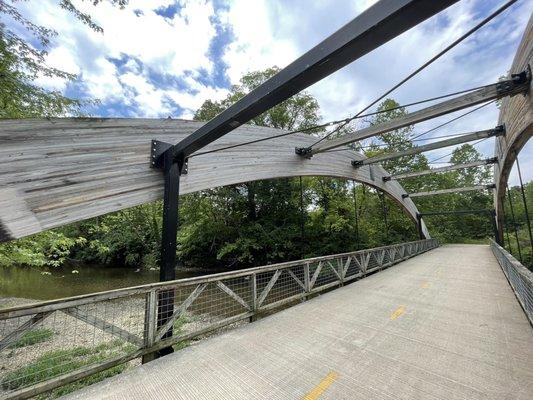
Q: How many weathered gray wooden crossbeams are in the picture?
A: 4